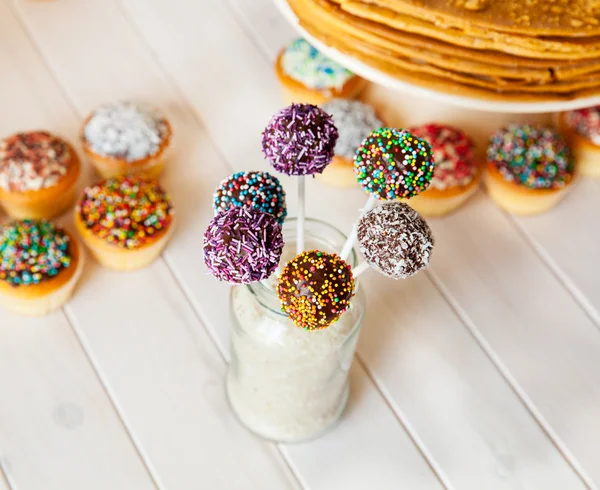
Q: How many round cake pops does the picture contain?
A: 6